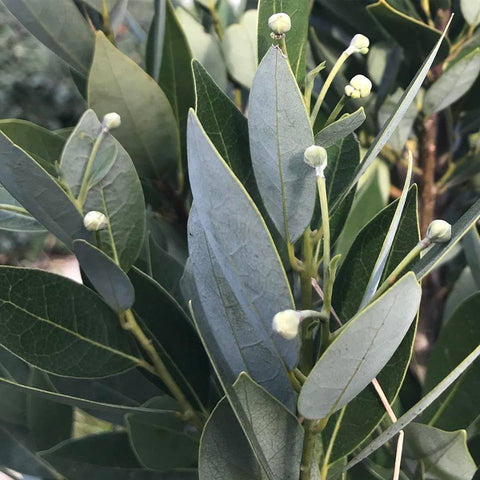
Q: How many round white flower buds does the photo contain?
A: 8